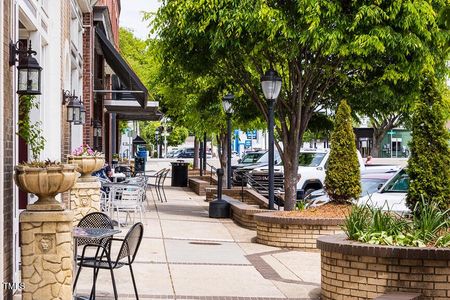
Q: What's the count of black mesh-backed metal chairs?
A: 2